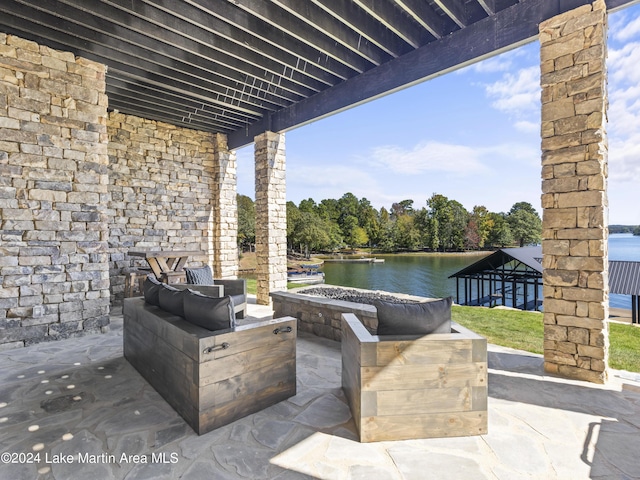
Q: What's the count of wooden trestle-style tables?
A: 1